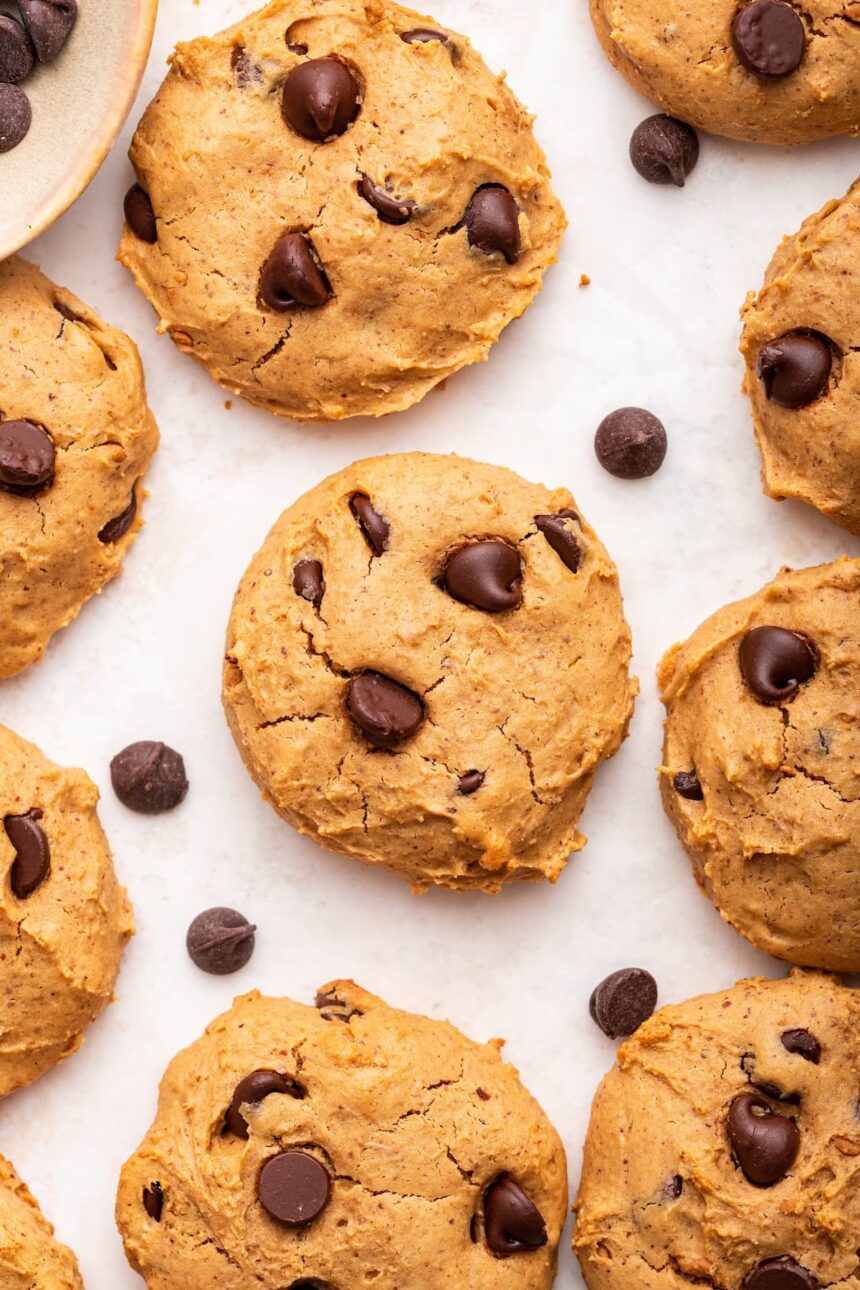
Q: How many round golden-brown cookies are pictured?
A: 10